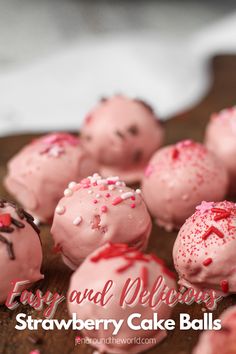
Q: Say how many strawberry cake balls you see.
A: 9